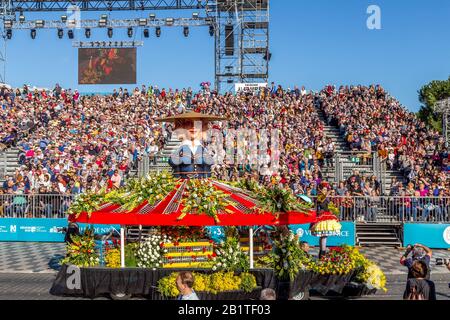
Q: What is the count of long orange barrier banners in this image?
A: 0